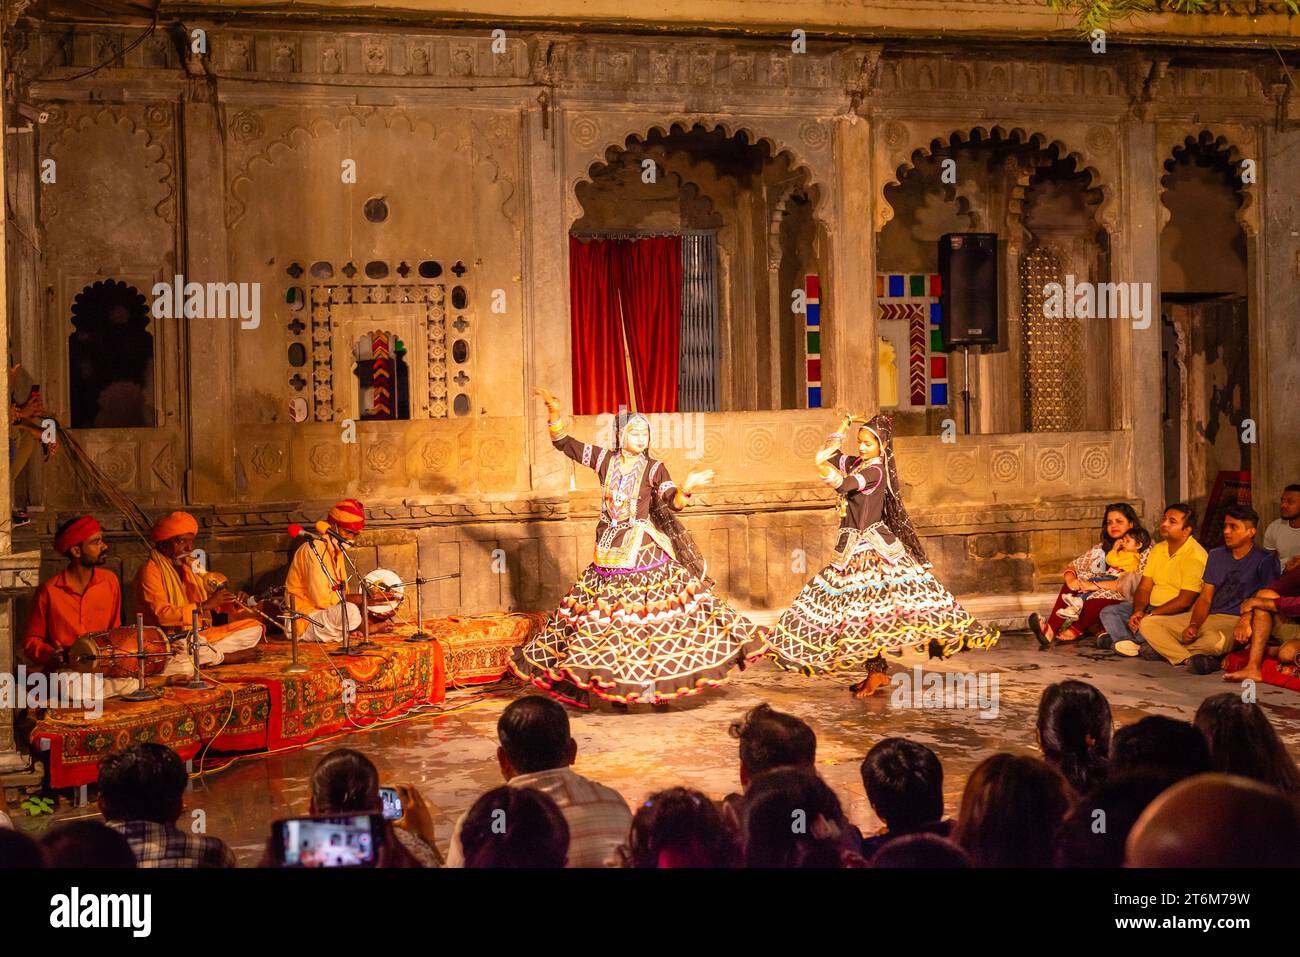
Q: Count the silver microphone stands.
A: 6